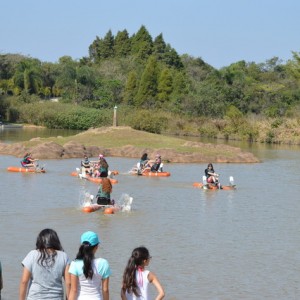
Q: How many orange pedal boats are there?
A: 5